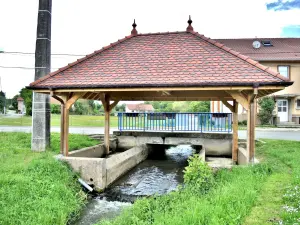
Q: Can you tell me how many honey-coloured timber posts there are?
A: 4